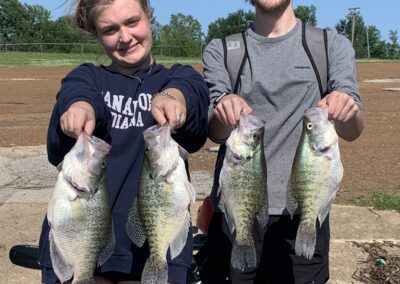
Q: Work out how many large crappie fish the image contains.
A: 4